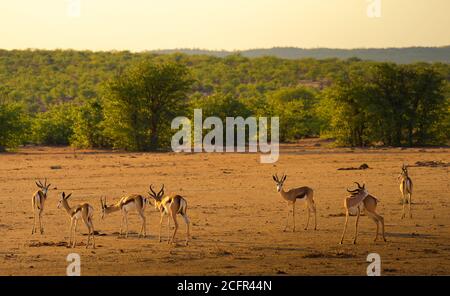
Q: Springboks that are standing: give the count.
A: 7